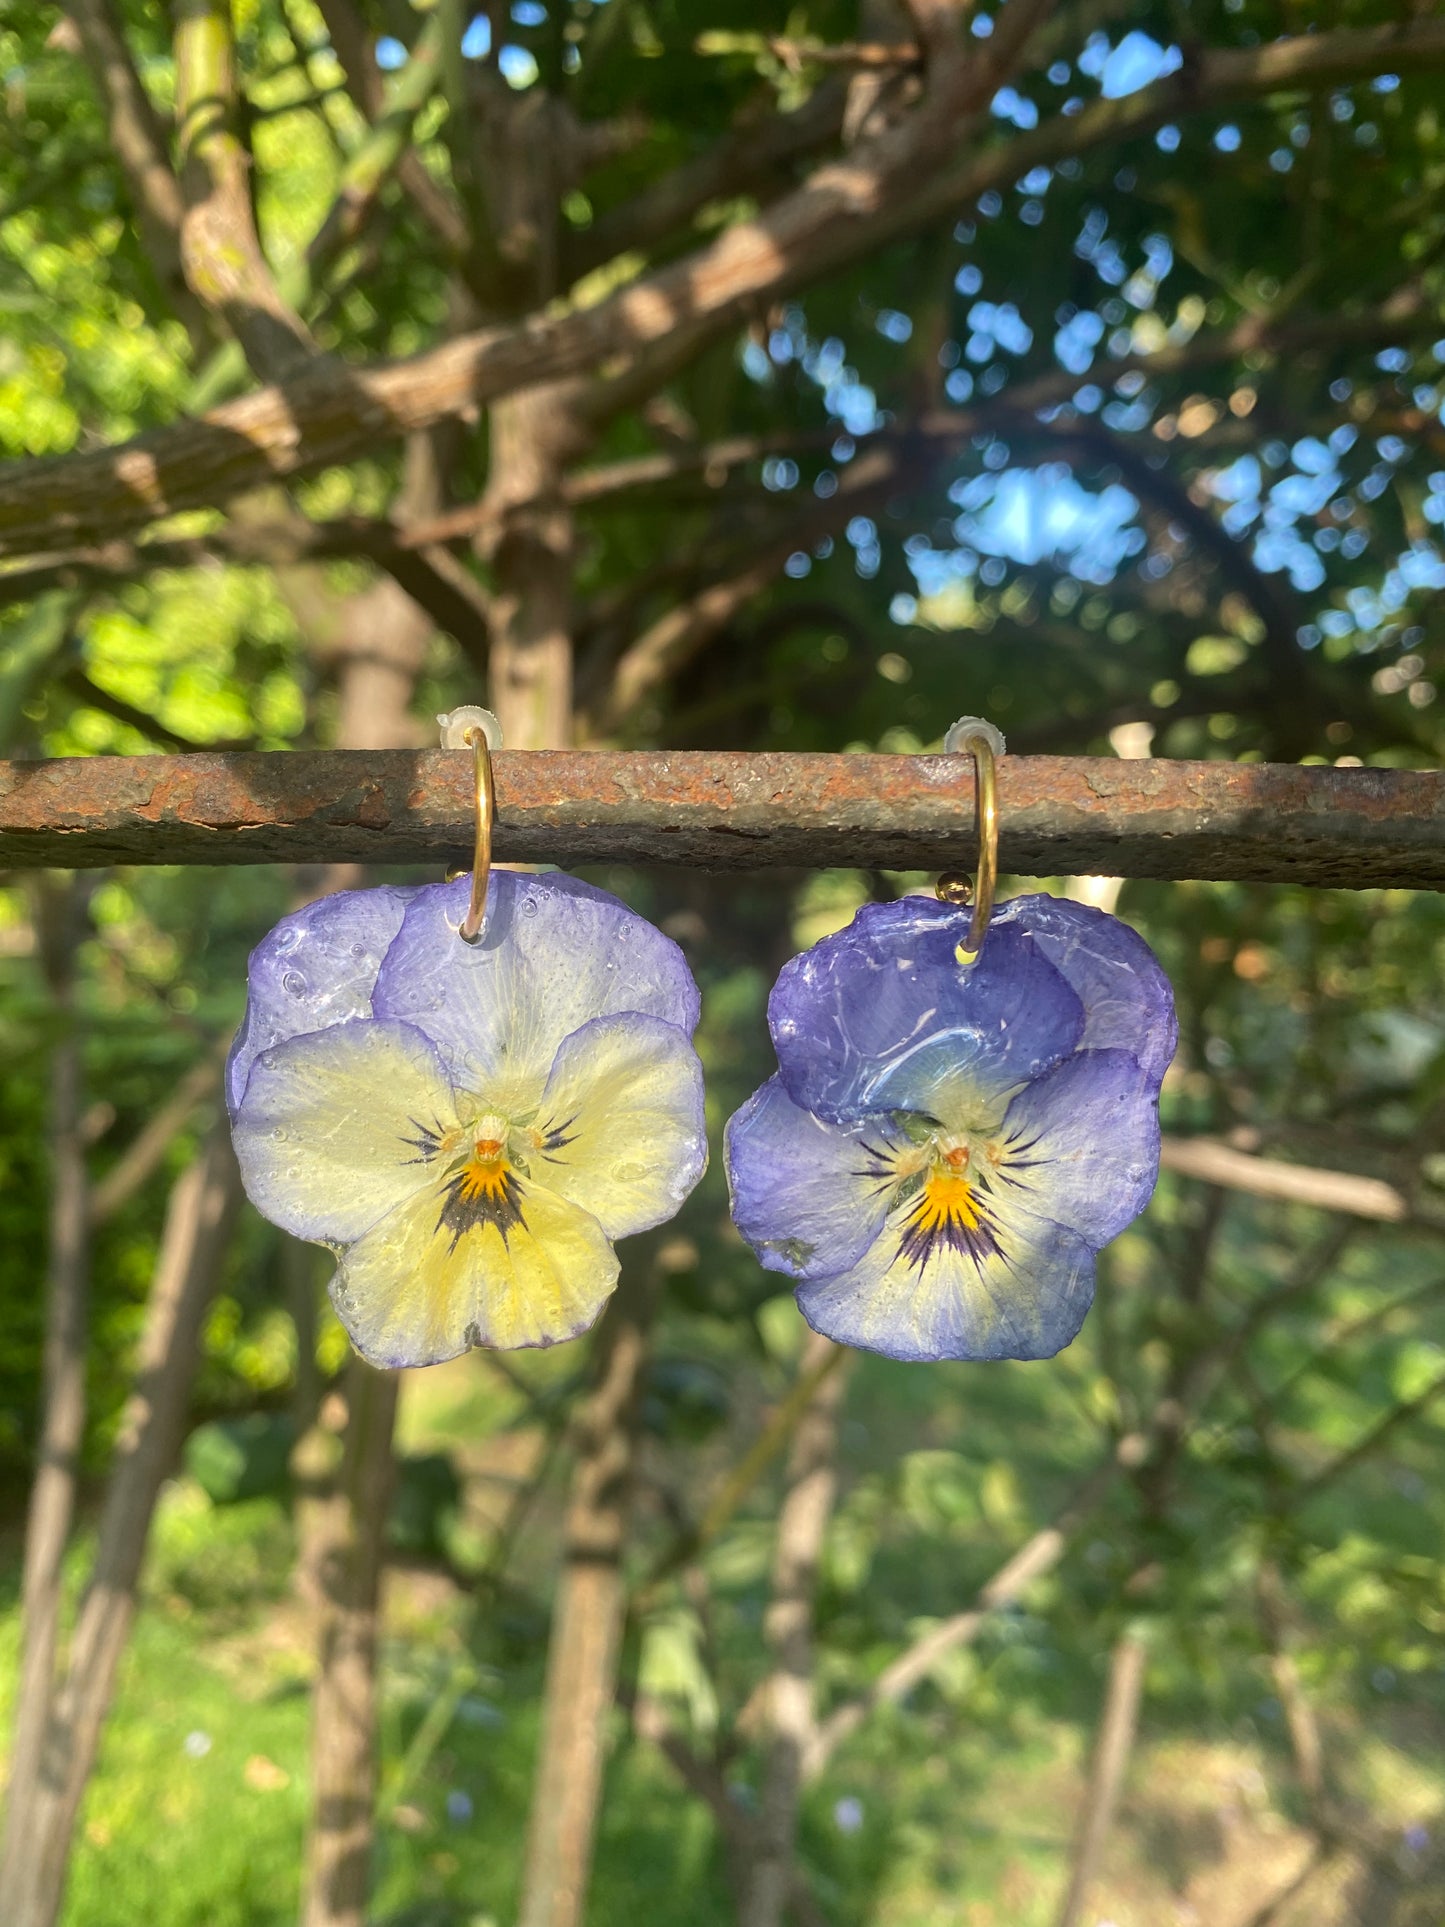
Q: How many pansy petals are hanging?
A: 10